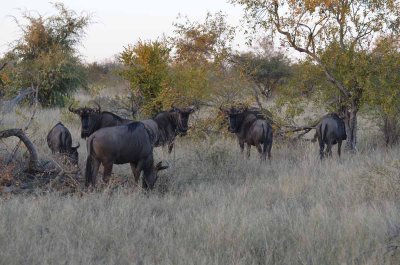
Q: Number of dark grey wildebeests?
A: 6